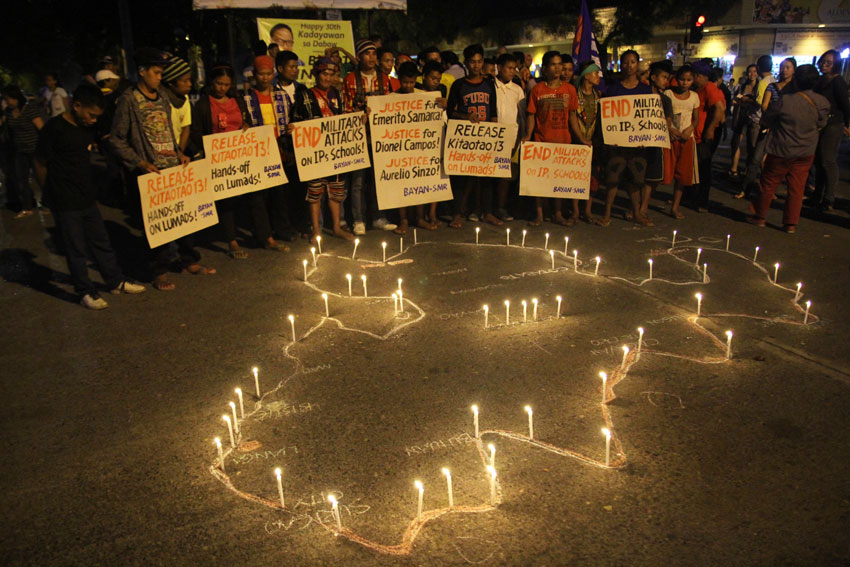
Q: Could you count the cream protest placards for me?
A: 7